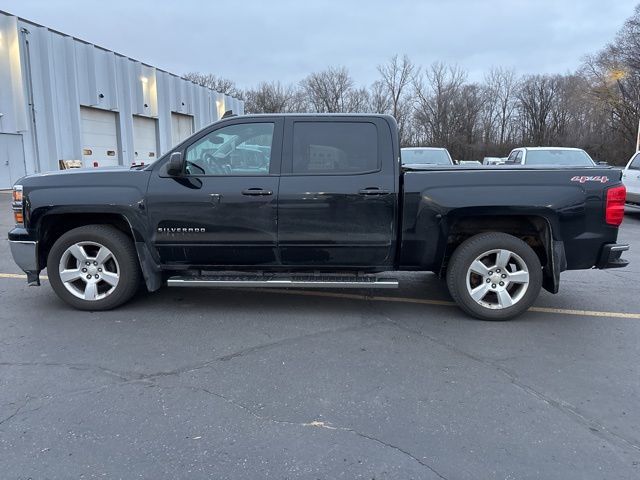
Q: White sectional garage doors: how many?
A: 3